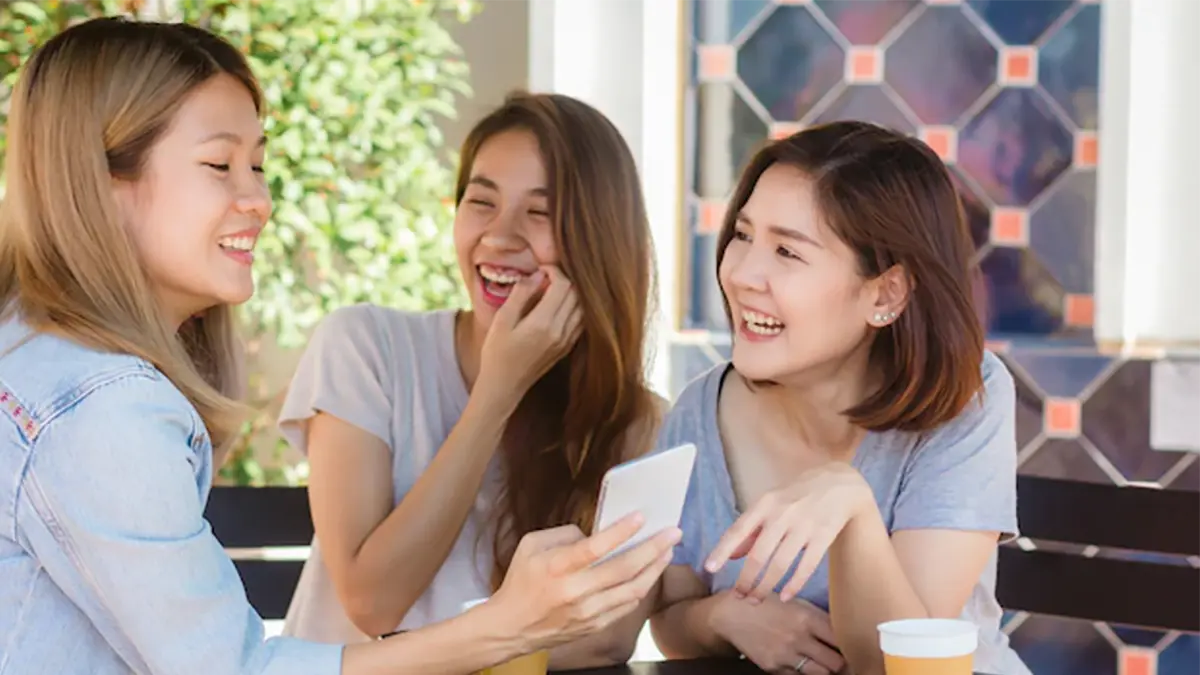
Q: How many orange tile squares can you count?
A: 11